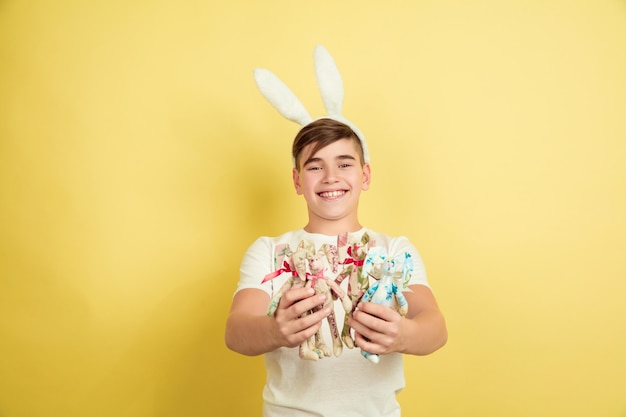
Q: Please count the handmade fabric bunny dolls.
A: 4